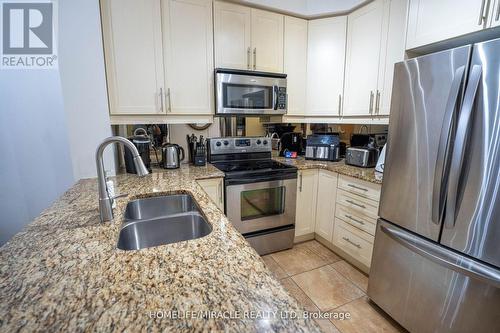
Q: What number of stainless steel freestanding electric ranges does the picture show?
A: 1